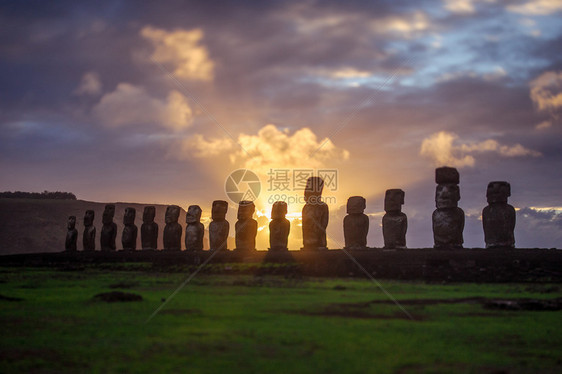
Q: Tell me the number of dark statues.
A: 15